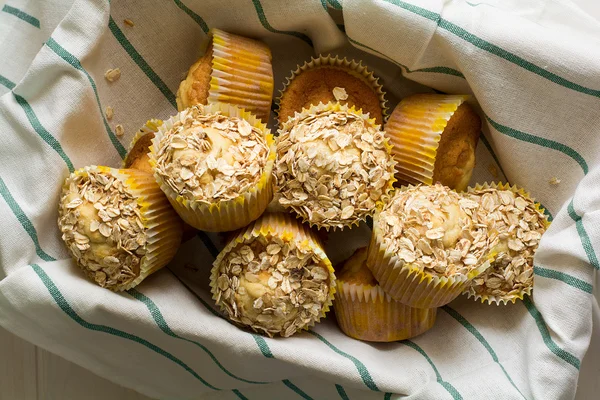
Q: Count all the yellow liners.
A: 11